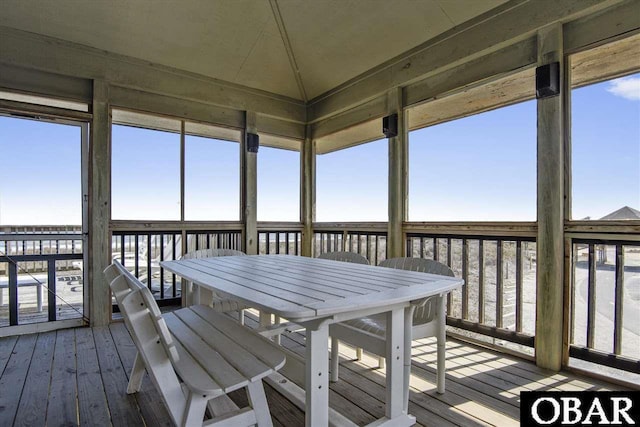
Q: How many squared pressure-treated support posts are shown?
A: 5